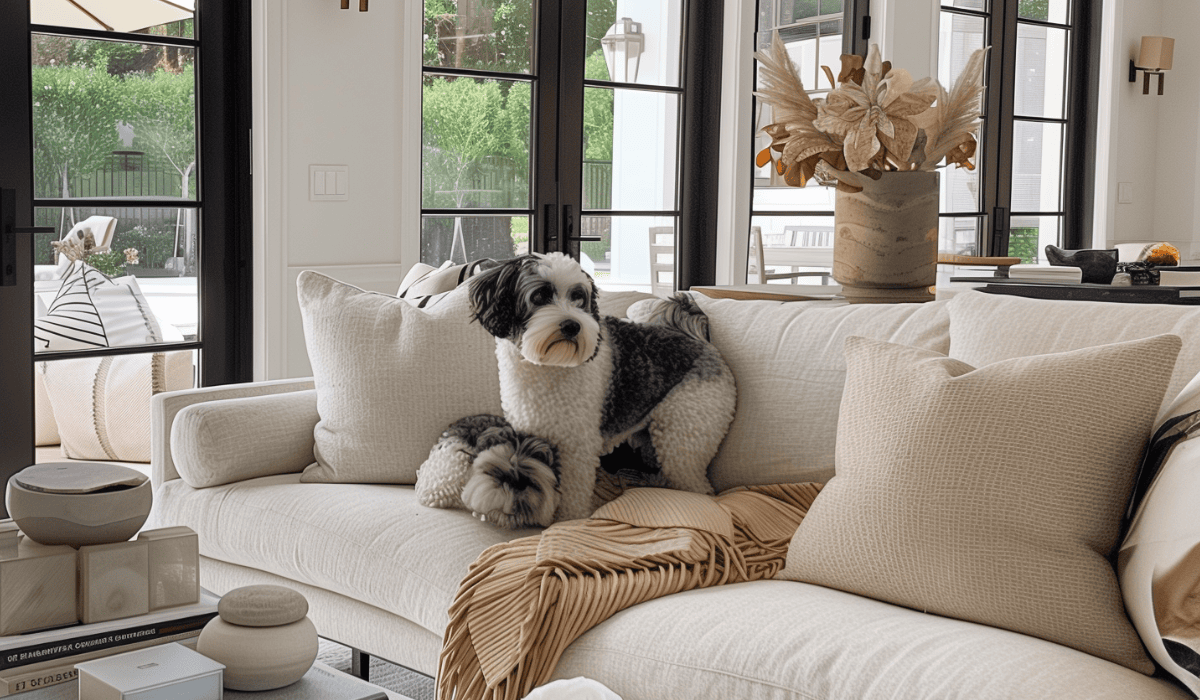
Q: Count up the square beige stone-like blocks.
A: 3